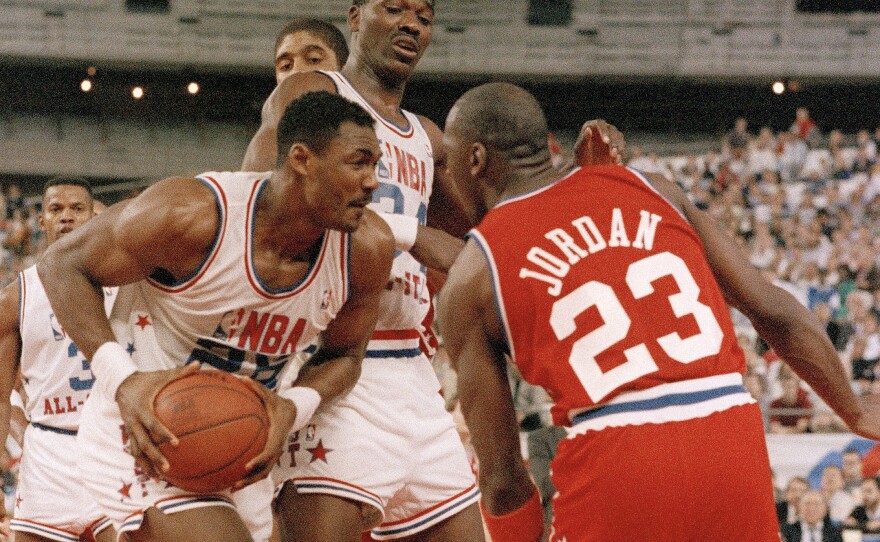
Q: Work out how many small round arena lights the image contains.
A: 4